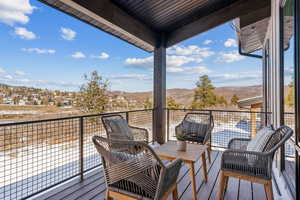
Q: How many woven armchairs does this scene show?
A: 4